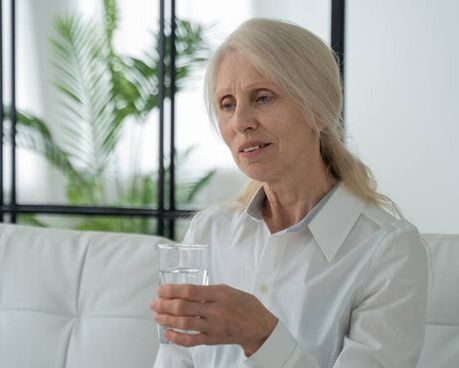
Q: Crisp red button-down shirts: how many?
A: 0